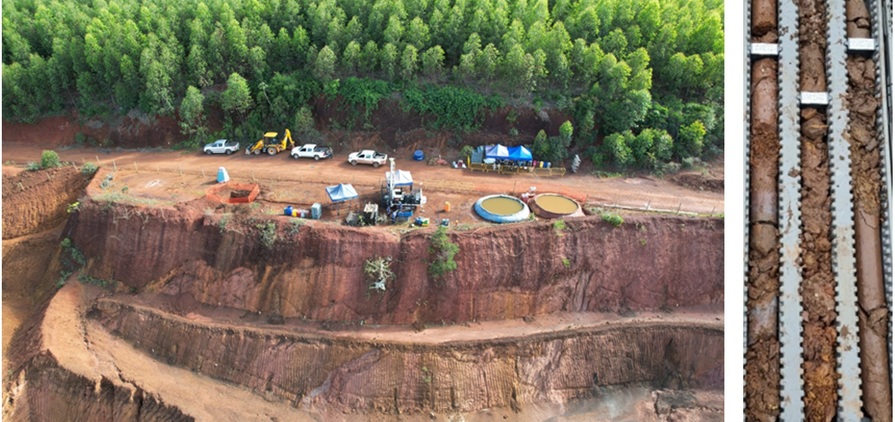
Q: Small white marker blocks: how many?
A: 3